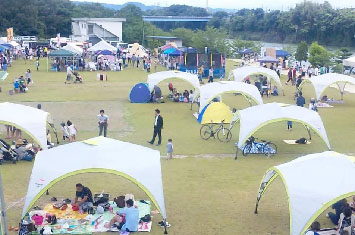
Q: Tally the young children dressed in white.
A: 2